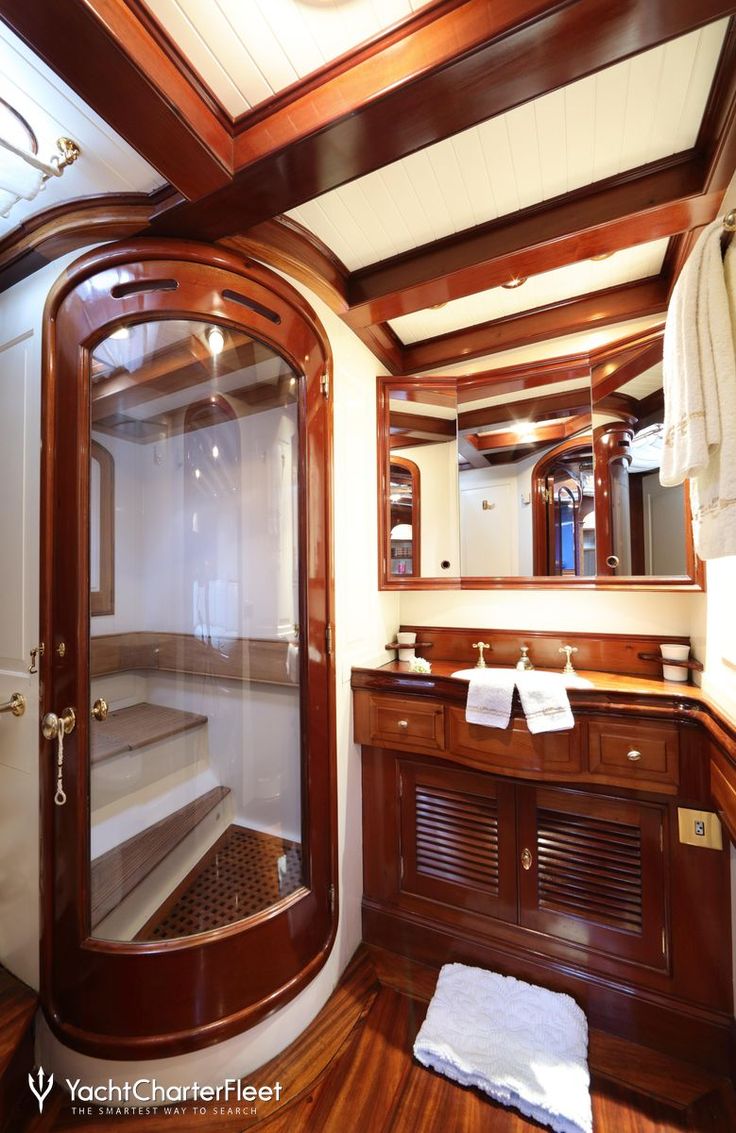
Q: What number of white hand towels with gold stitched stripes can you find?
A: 2